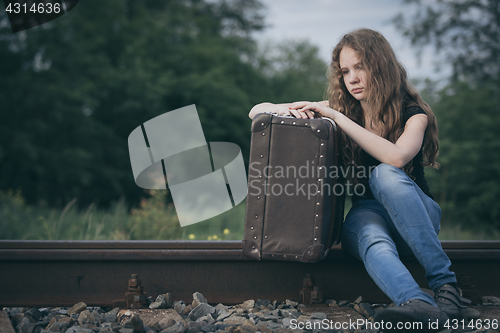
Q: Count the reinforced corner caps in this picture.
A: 4